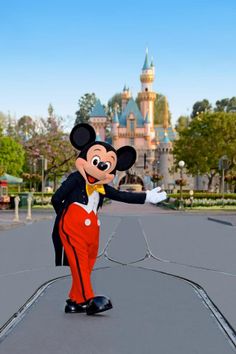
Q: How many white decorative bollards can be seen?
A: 2